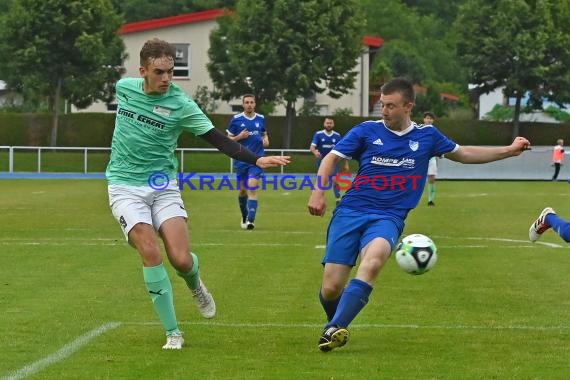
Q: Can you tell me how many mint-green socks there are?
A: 3